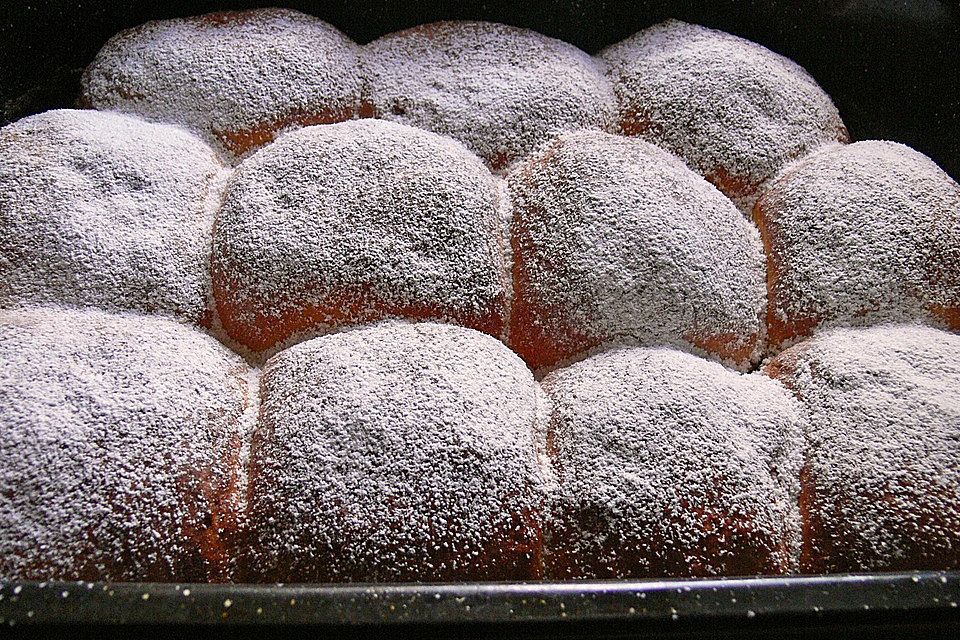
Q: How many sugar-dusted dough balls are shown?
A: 11